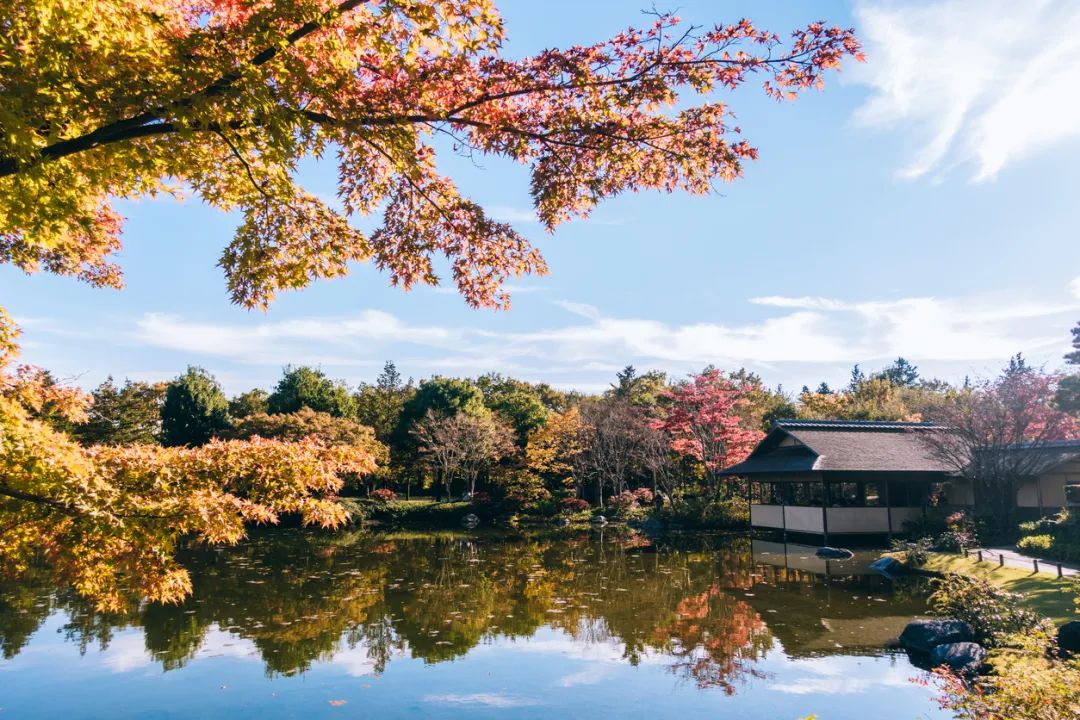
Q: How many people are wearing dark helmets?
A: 0